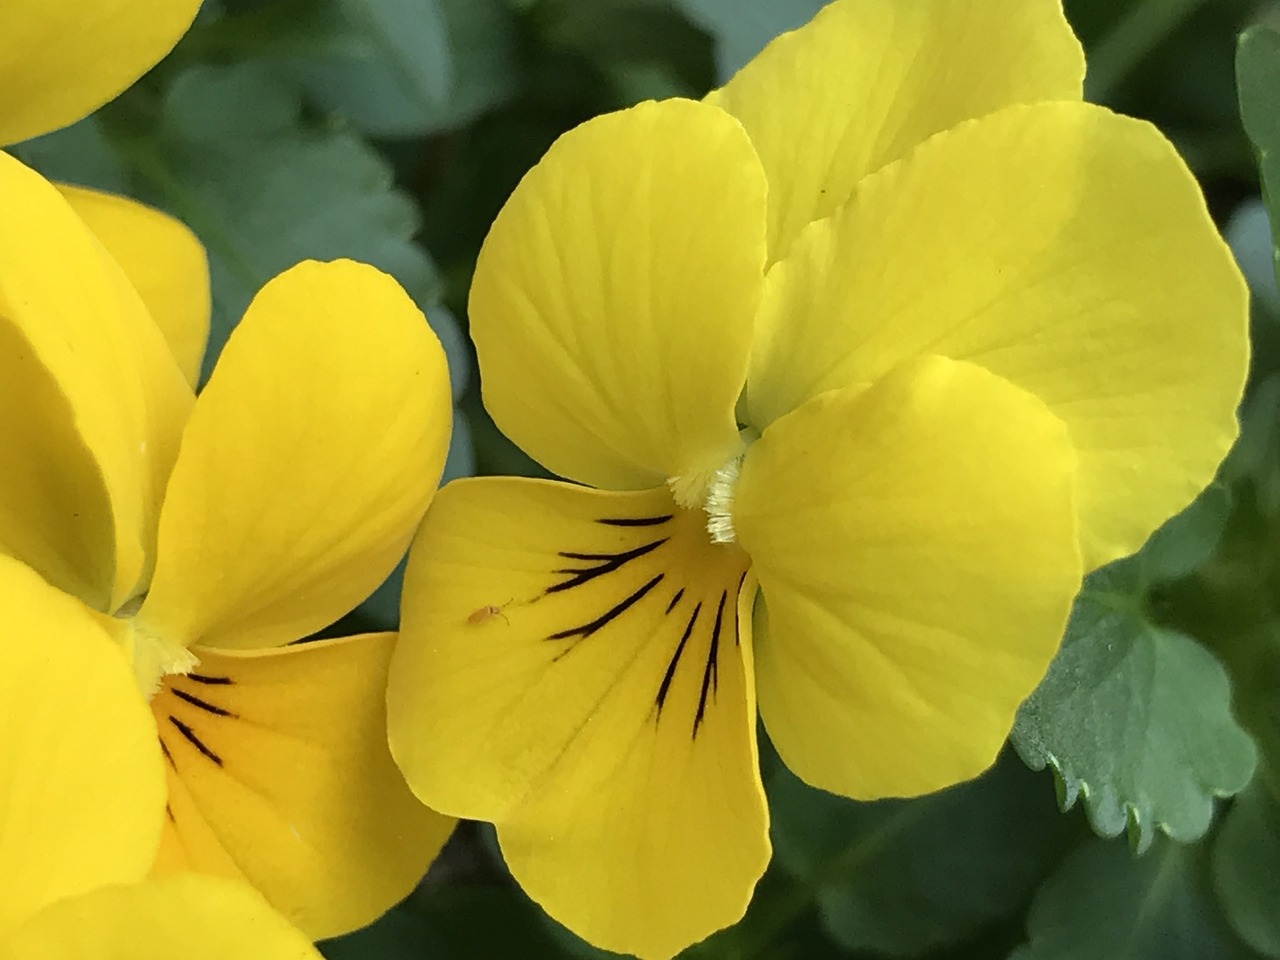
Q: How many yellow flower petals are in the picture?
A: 12